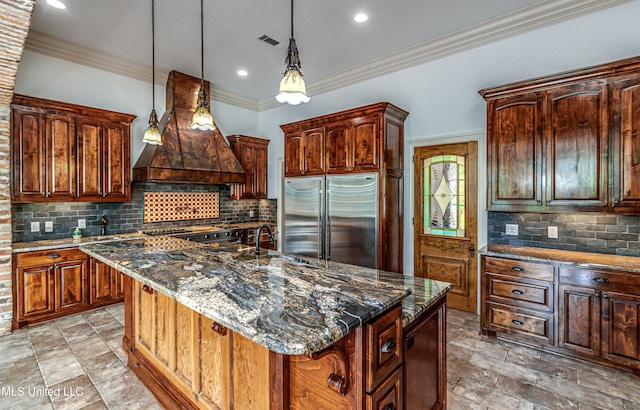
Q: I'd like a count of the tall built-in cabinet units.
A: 1